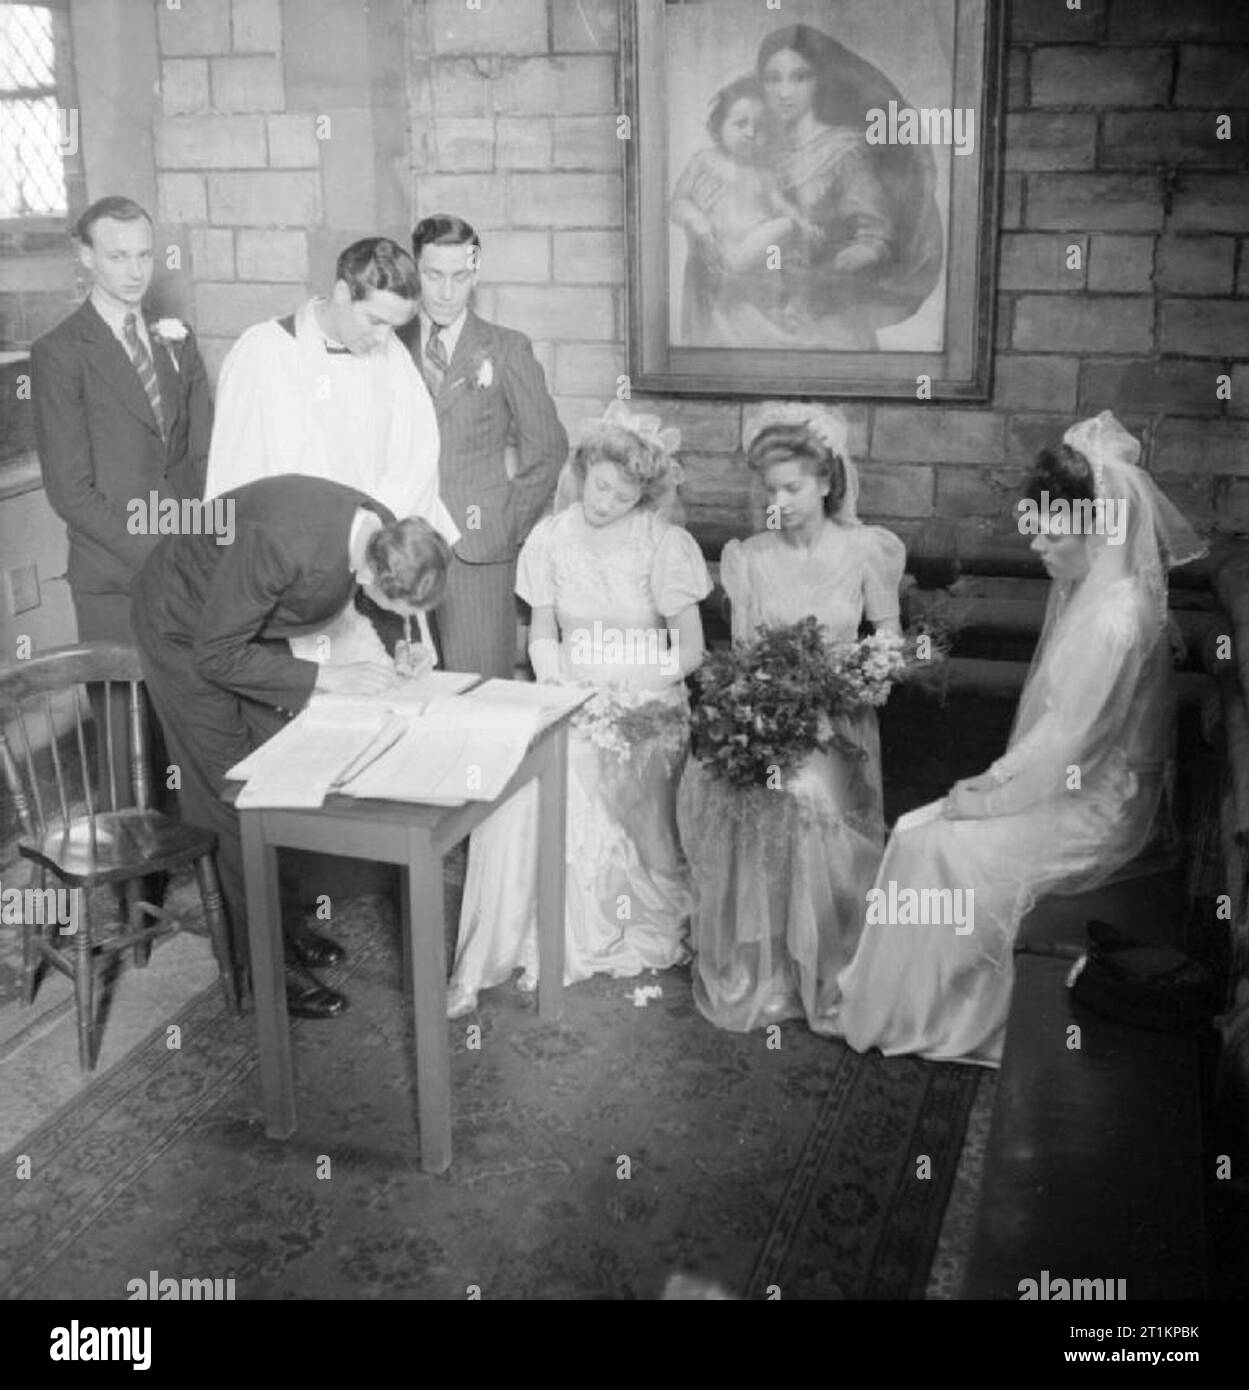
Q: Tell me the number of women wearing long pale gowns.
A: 3